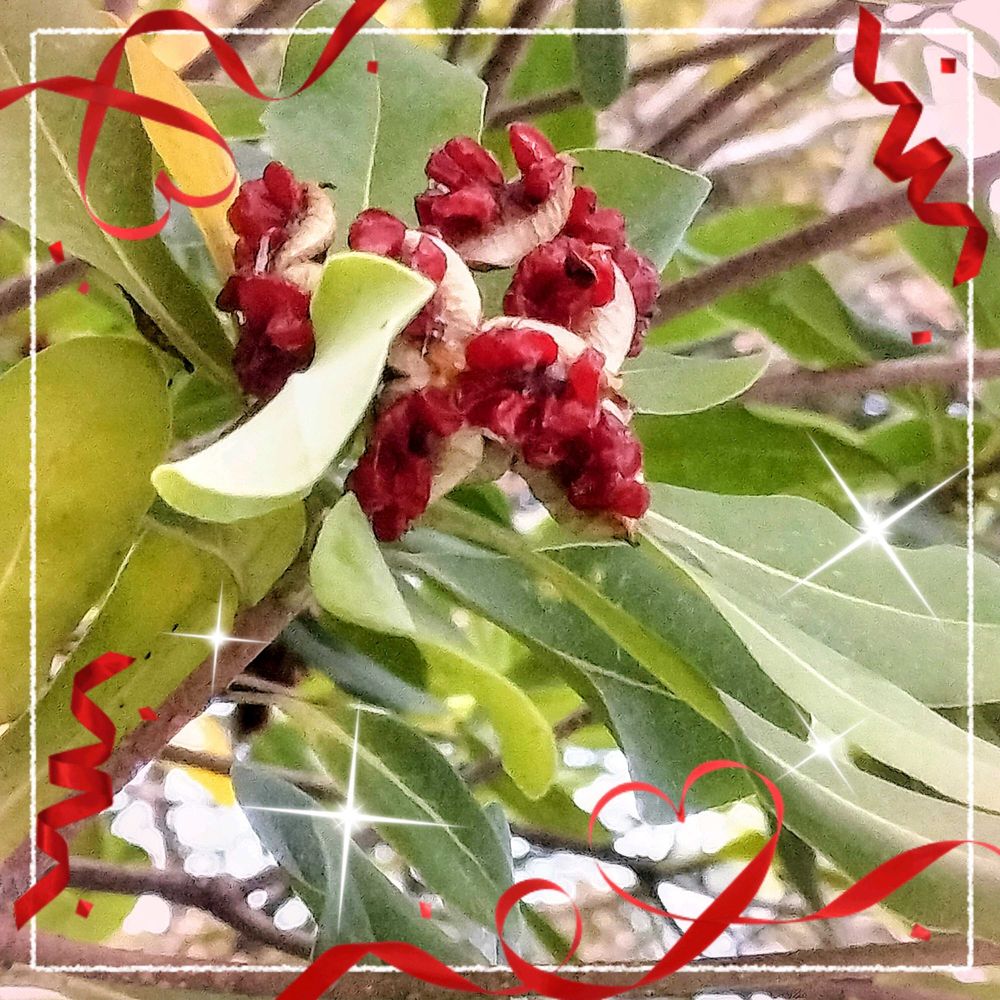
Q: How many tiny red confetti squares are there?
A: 9